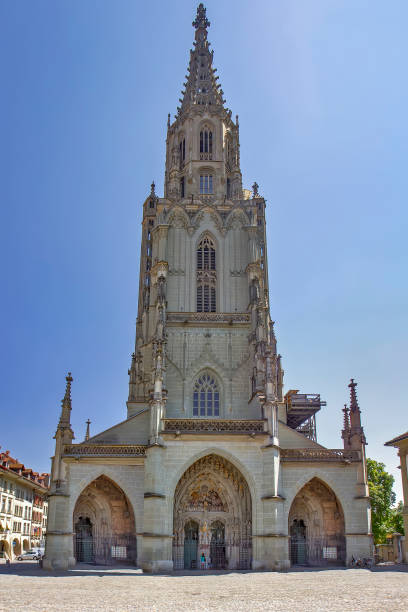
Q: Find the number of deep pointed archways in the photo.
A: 3